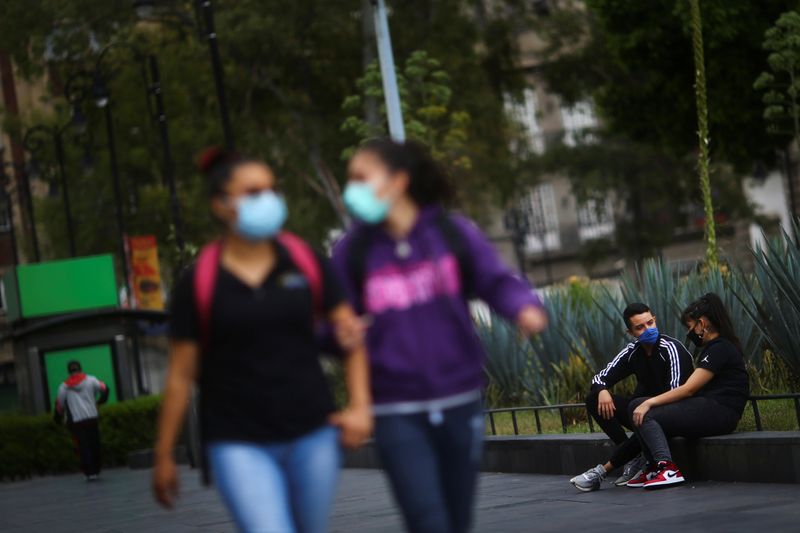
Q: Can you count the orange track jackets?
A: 0